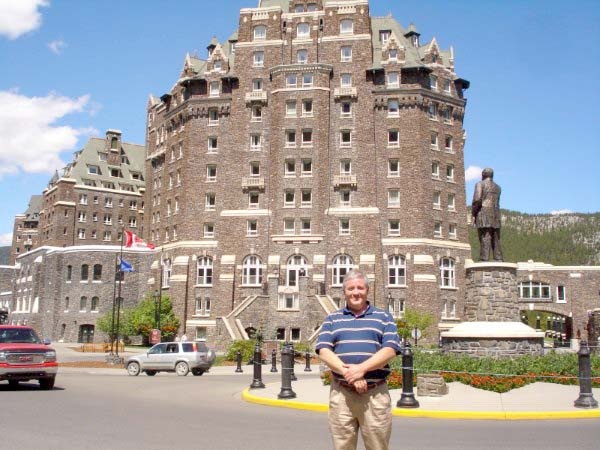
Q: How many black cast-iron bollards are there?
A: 8